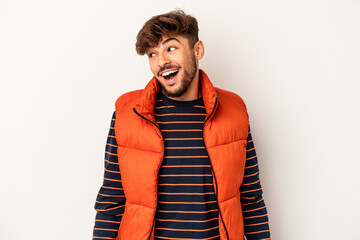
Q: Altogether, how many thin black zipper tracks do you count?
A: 2